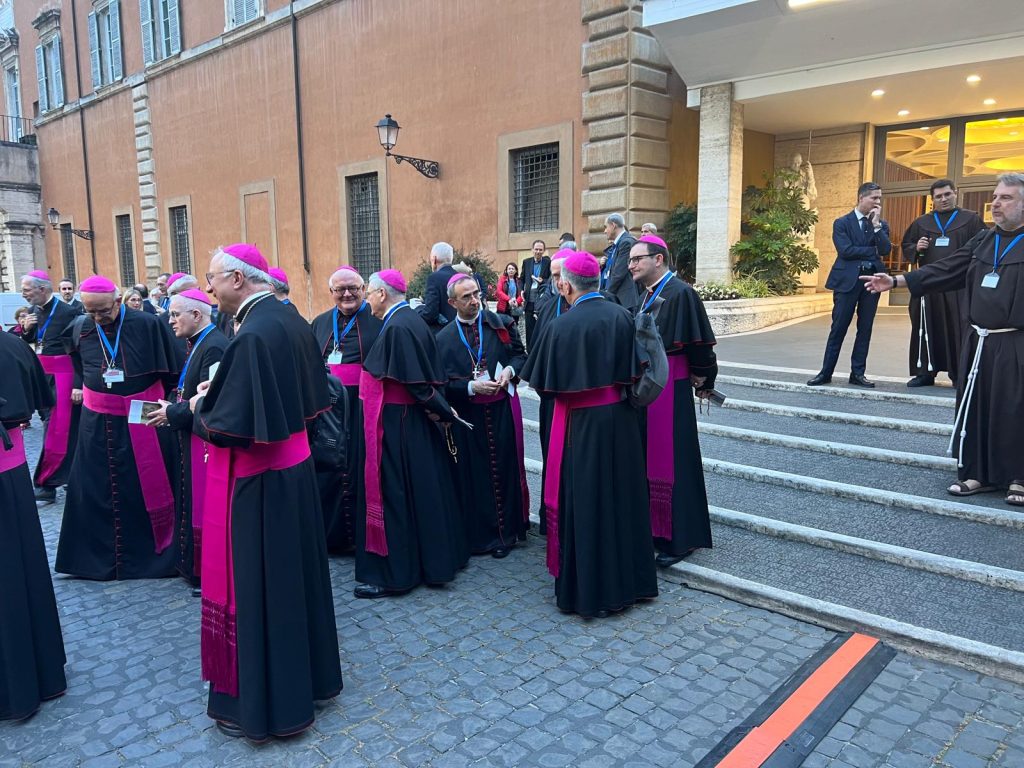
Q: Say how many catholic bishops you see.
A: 13